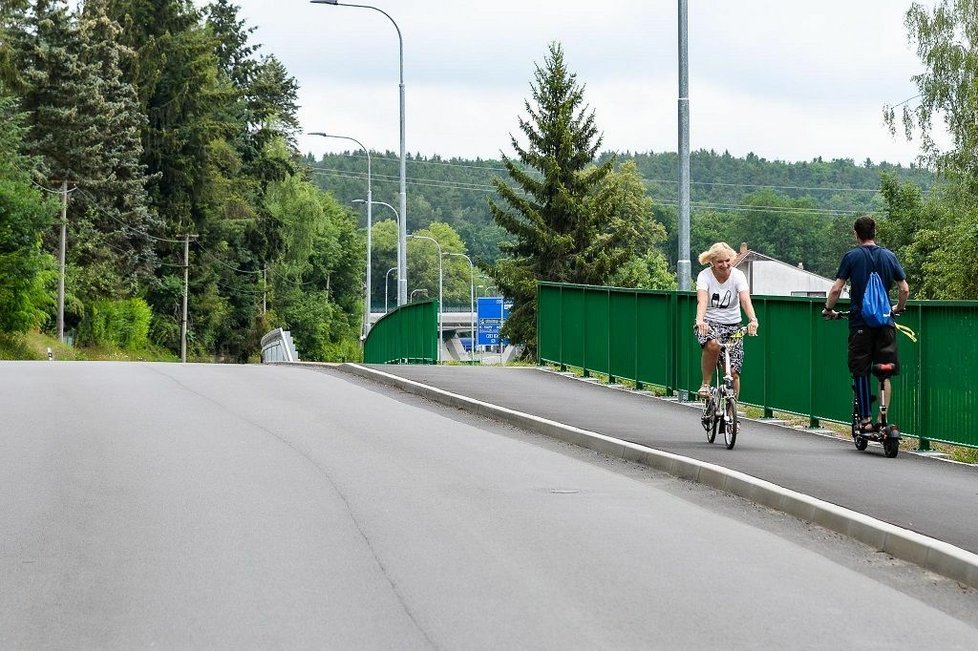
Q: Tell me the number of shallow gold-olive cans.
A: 0